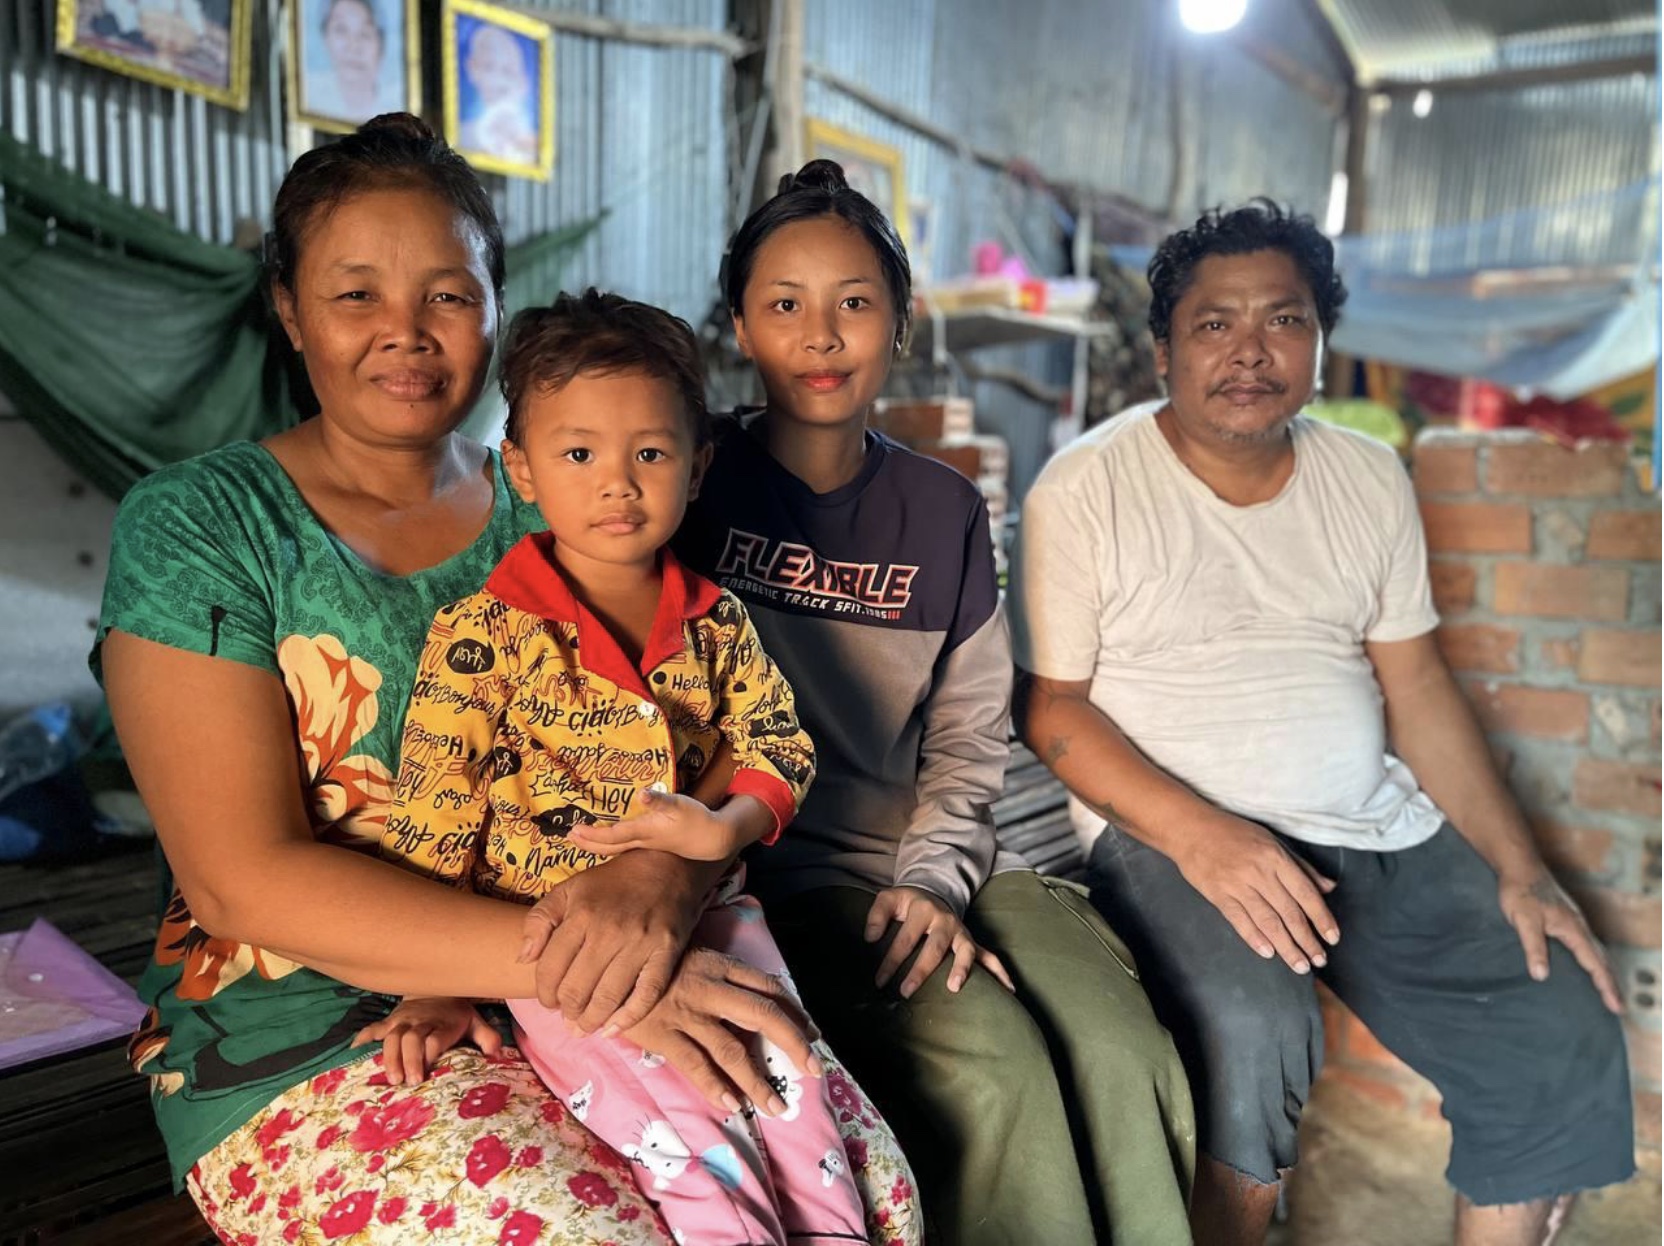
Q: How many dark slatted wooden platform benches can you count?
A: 1